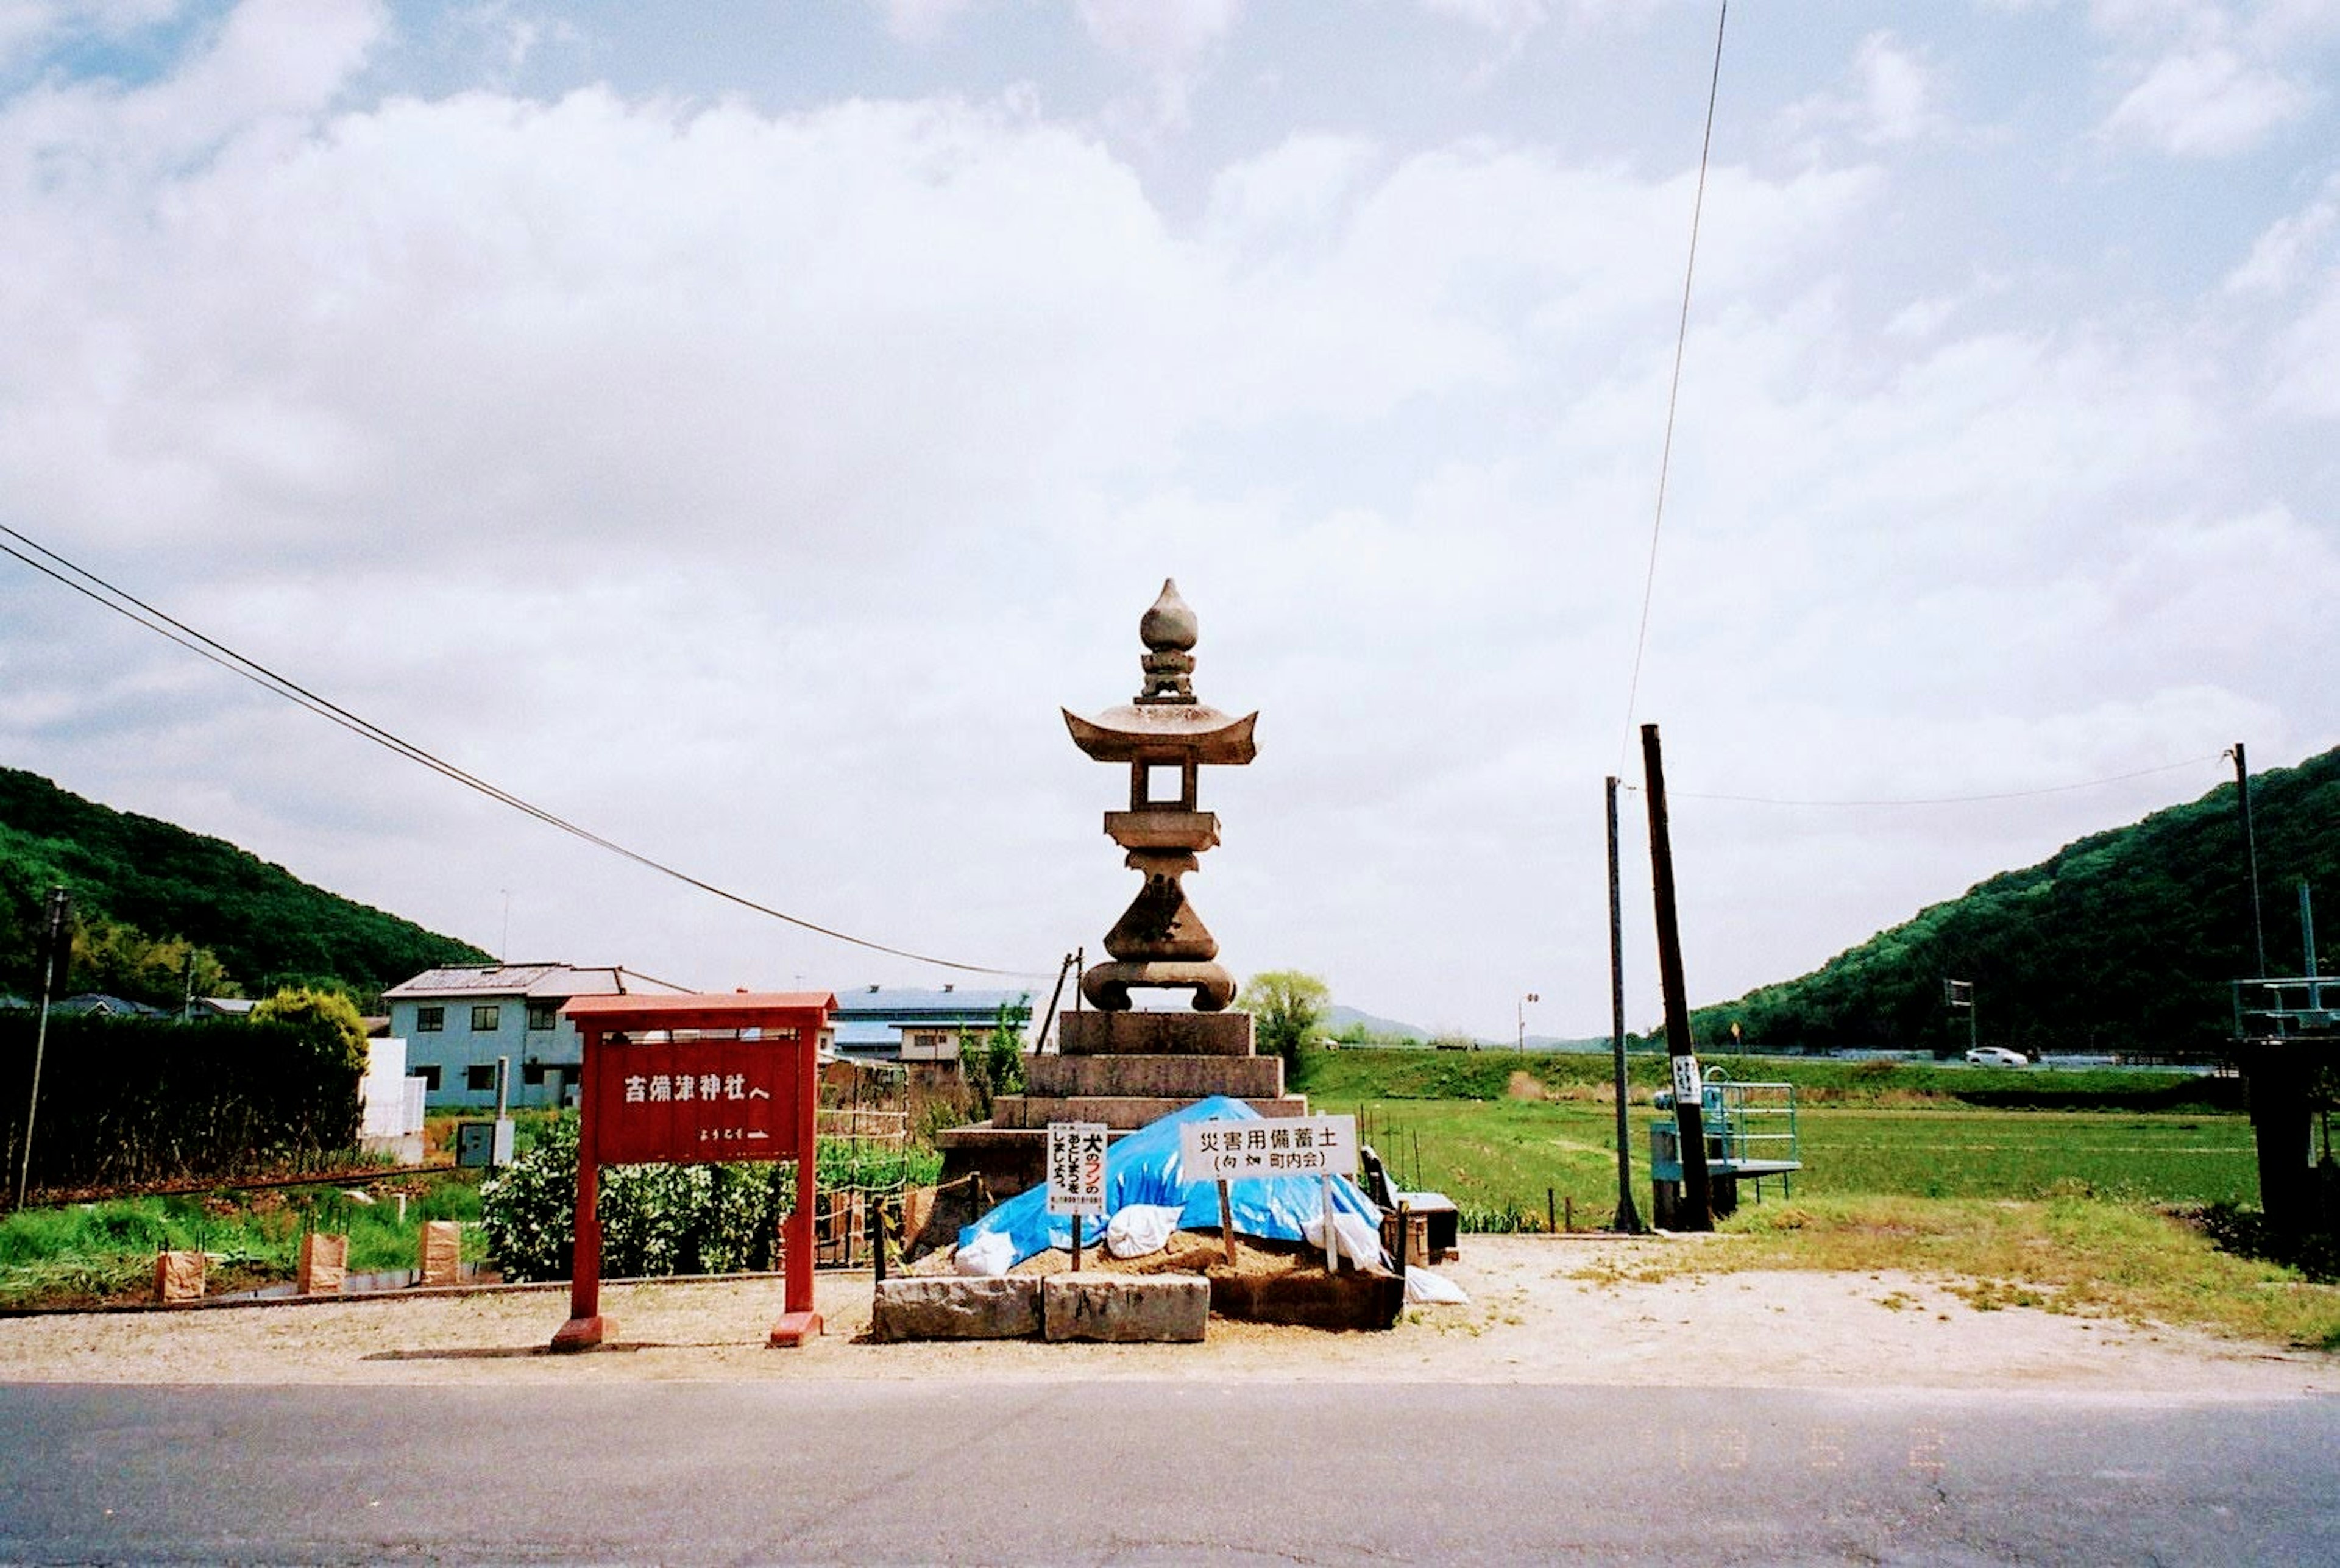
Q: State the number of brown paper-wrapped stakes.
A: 3